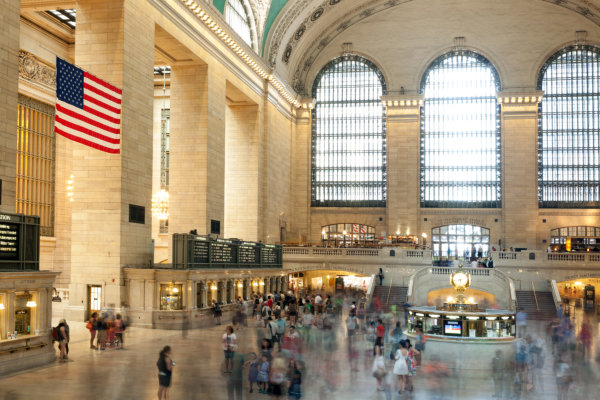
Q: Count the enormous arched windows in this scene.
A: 3